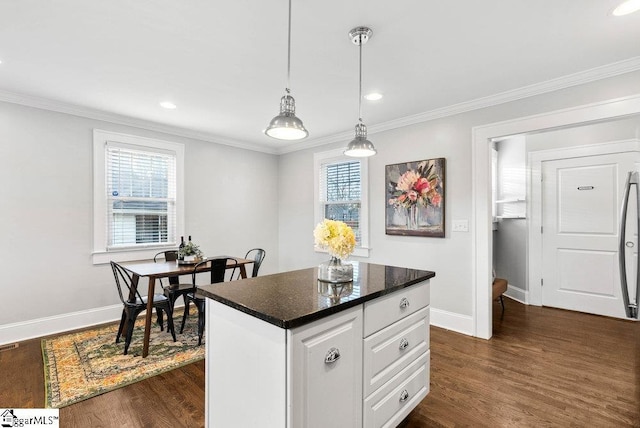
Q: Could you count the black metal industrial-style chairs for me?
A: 4